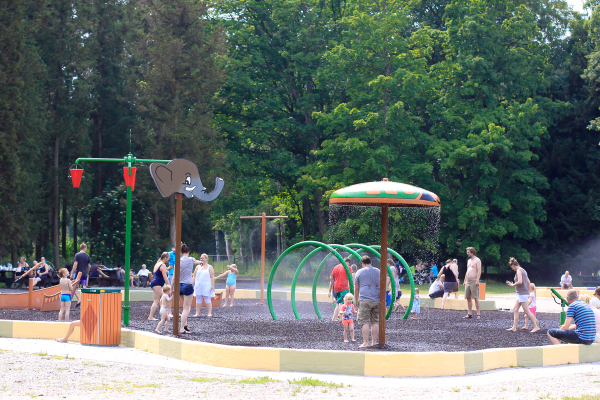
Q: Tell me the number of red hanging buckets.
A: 2